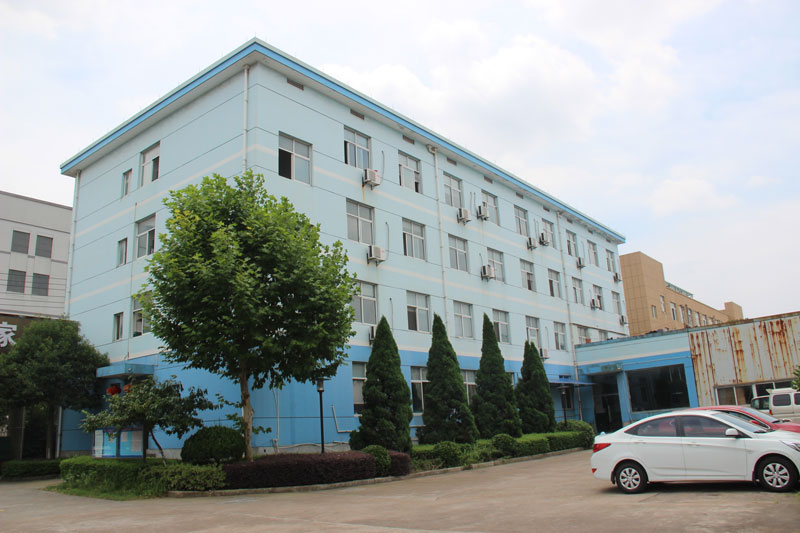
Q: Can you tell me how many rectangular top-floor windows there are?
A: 12